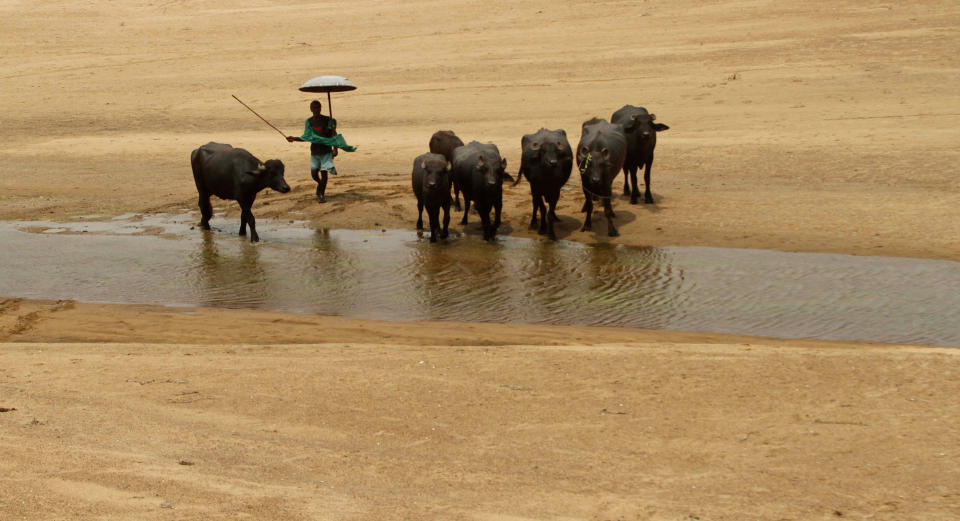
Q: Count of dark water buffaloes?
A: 7